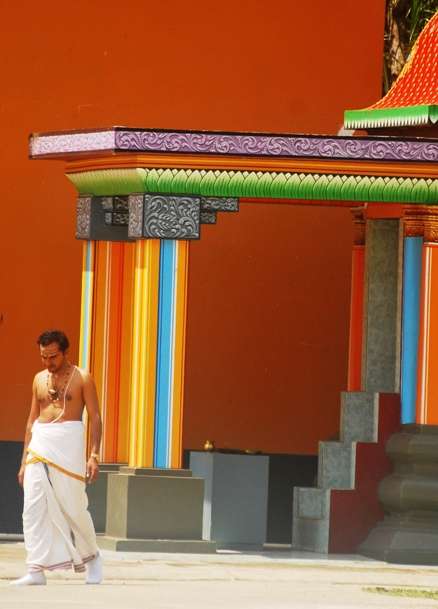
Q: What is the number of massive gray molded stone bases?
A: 1